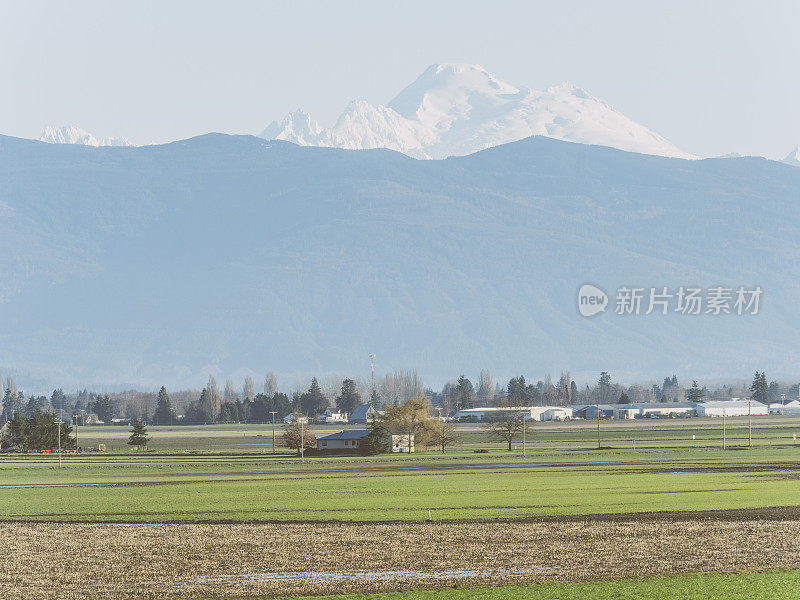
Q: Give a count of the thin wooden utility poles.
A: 8